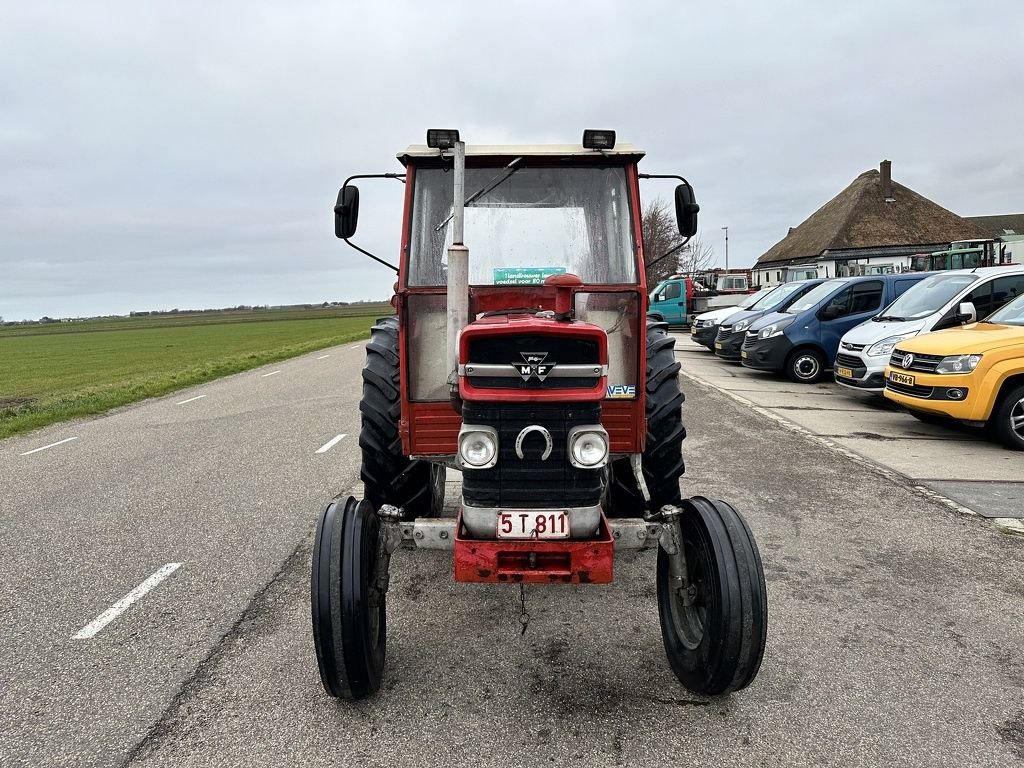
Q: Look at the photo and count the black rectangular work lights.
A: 2